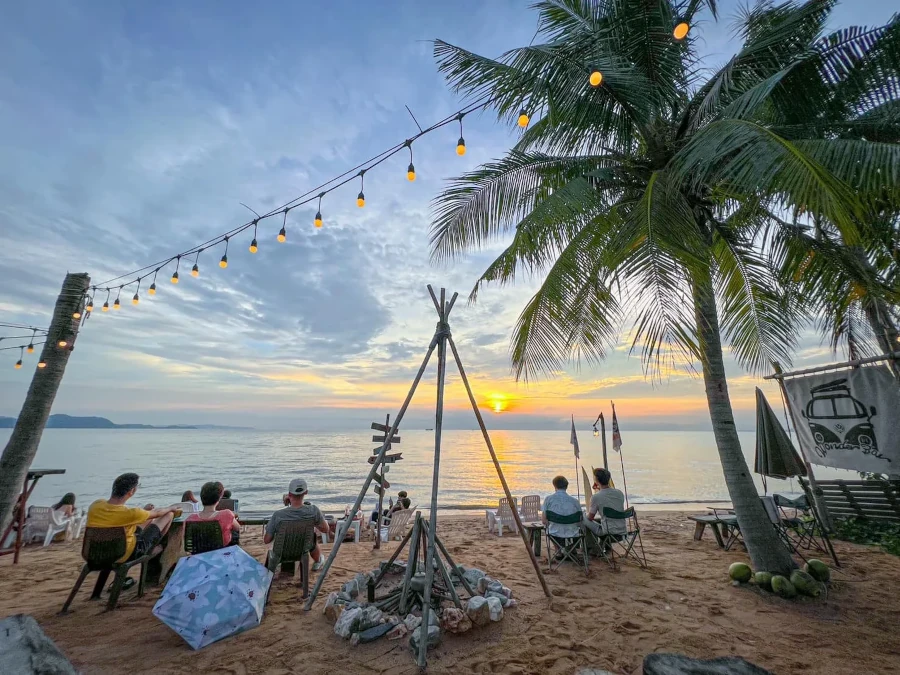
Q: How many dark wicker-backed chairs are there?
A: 3